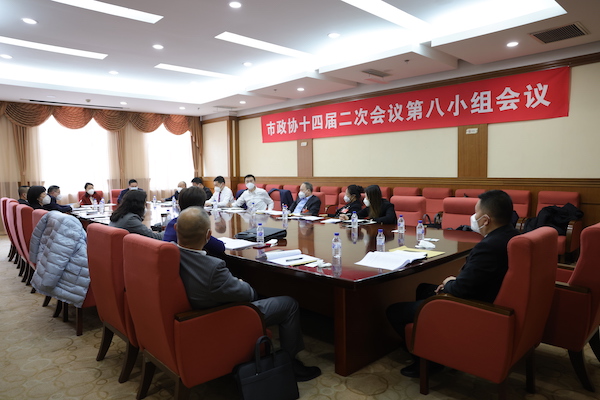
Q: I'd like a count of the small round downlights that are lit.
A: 12